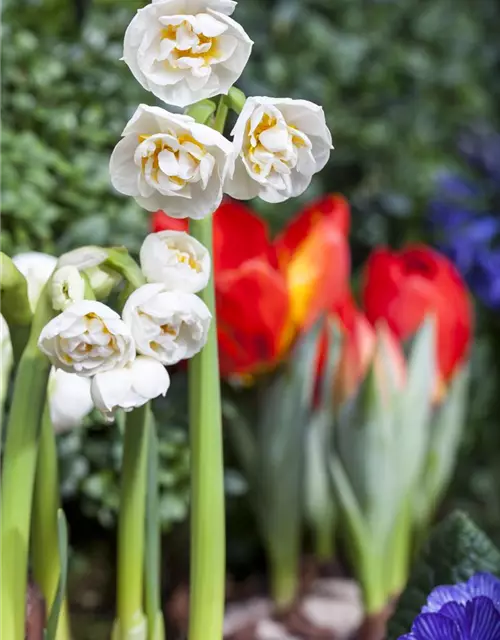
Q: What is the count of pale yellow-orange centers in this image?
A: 6